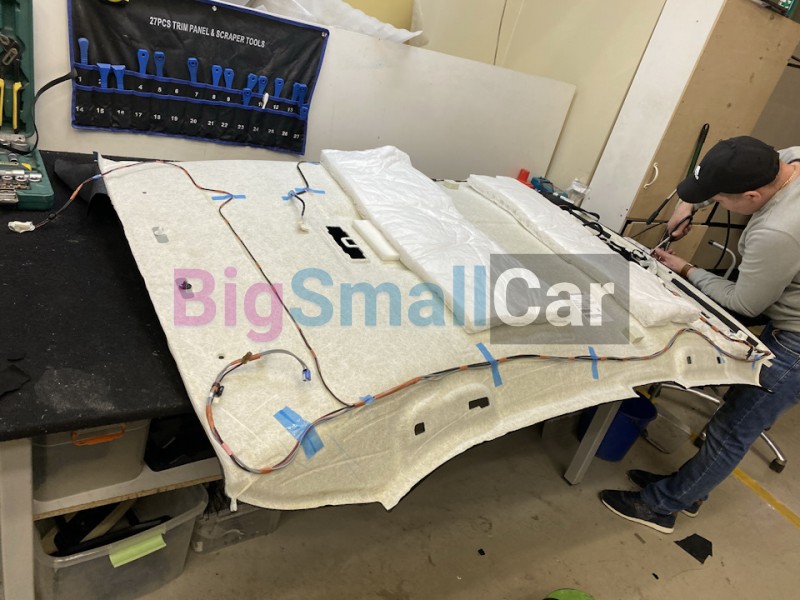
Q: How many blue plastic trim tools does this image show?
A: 15